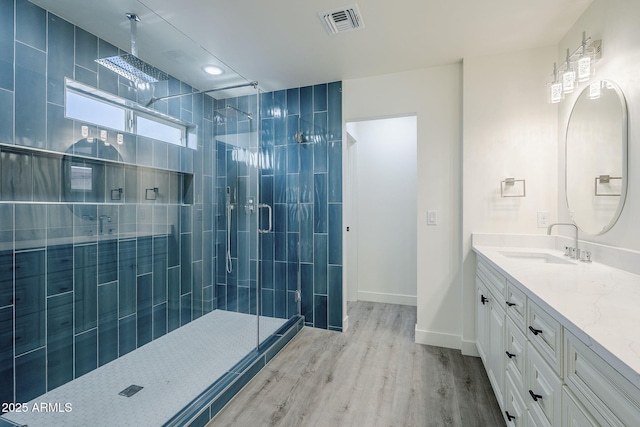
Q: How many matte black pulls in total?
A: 7